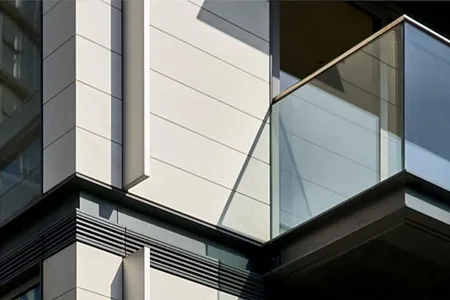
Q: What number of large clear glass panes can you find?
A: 2